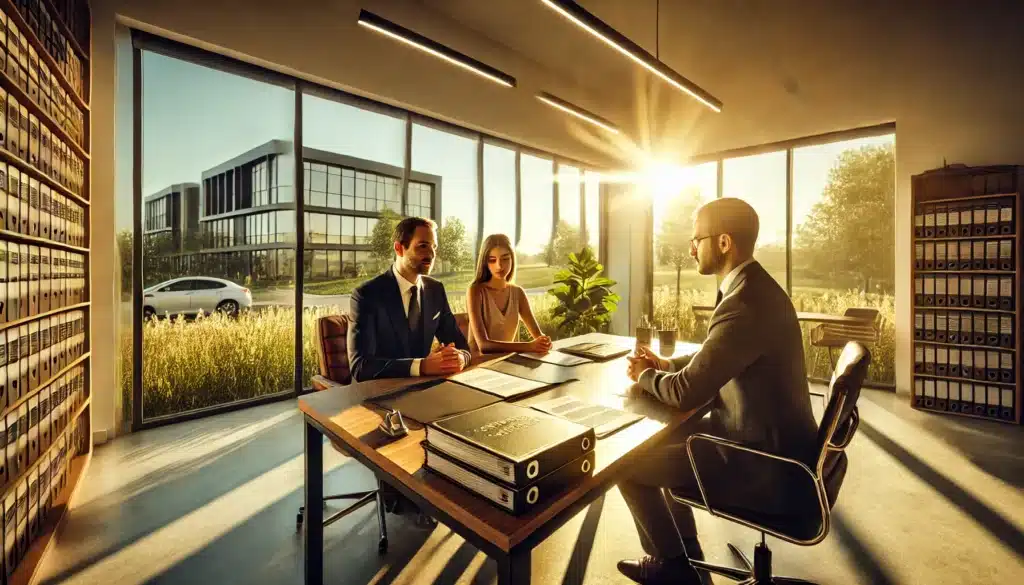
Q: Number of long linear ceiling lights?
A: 3